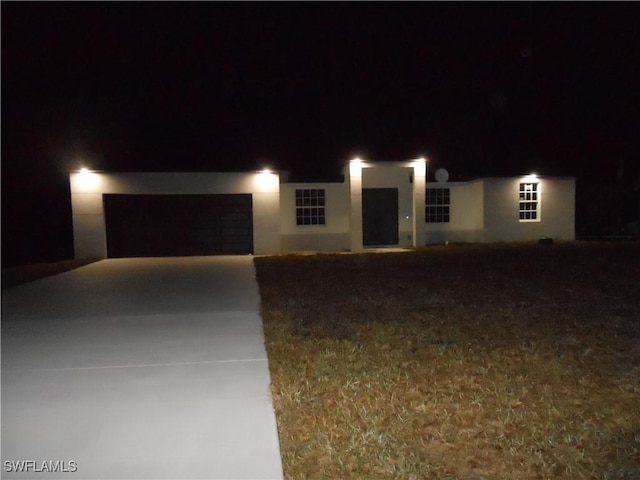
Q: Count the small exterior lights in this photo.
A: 5